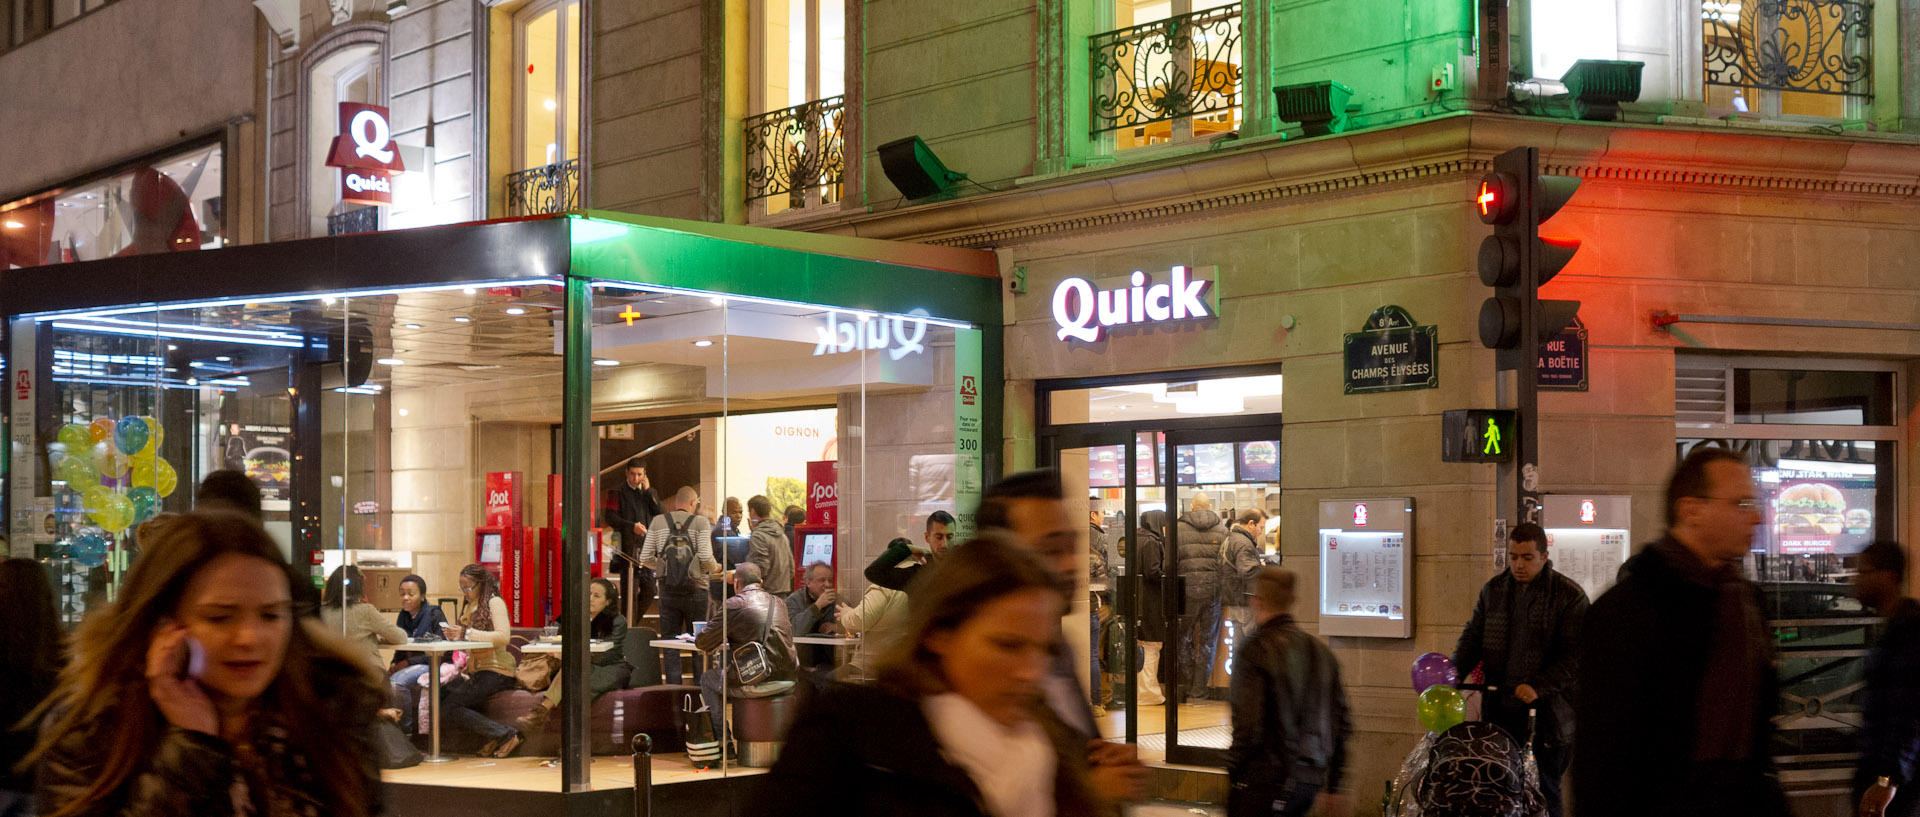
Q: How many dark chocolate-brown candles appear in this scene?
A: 0